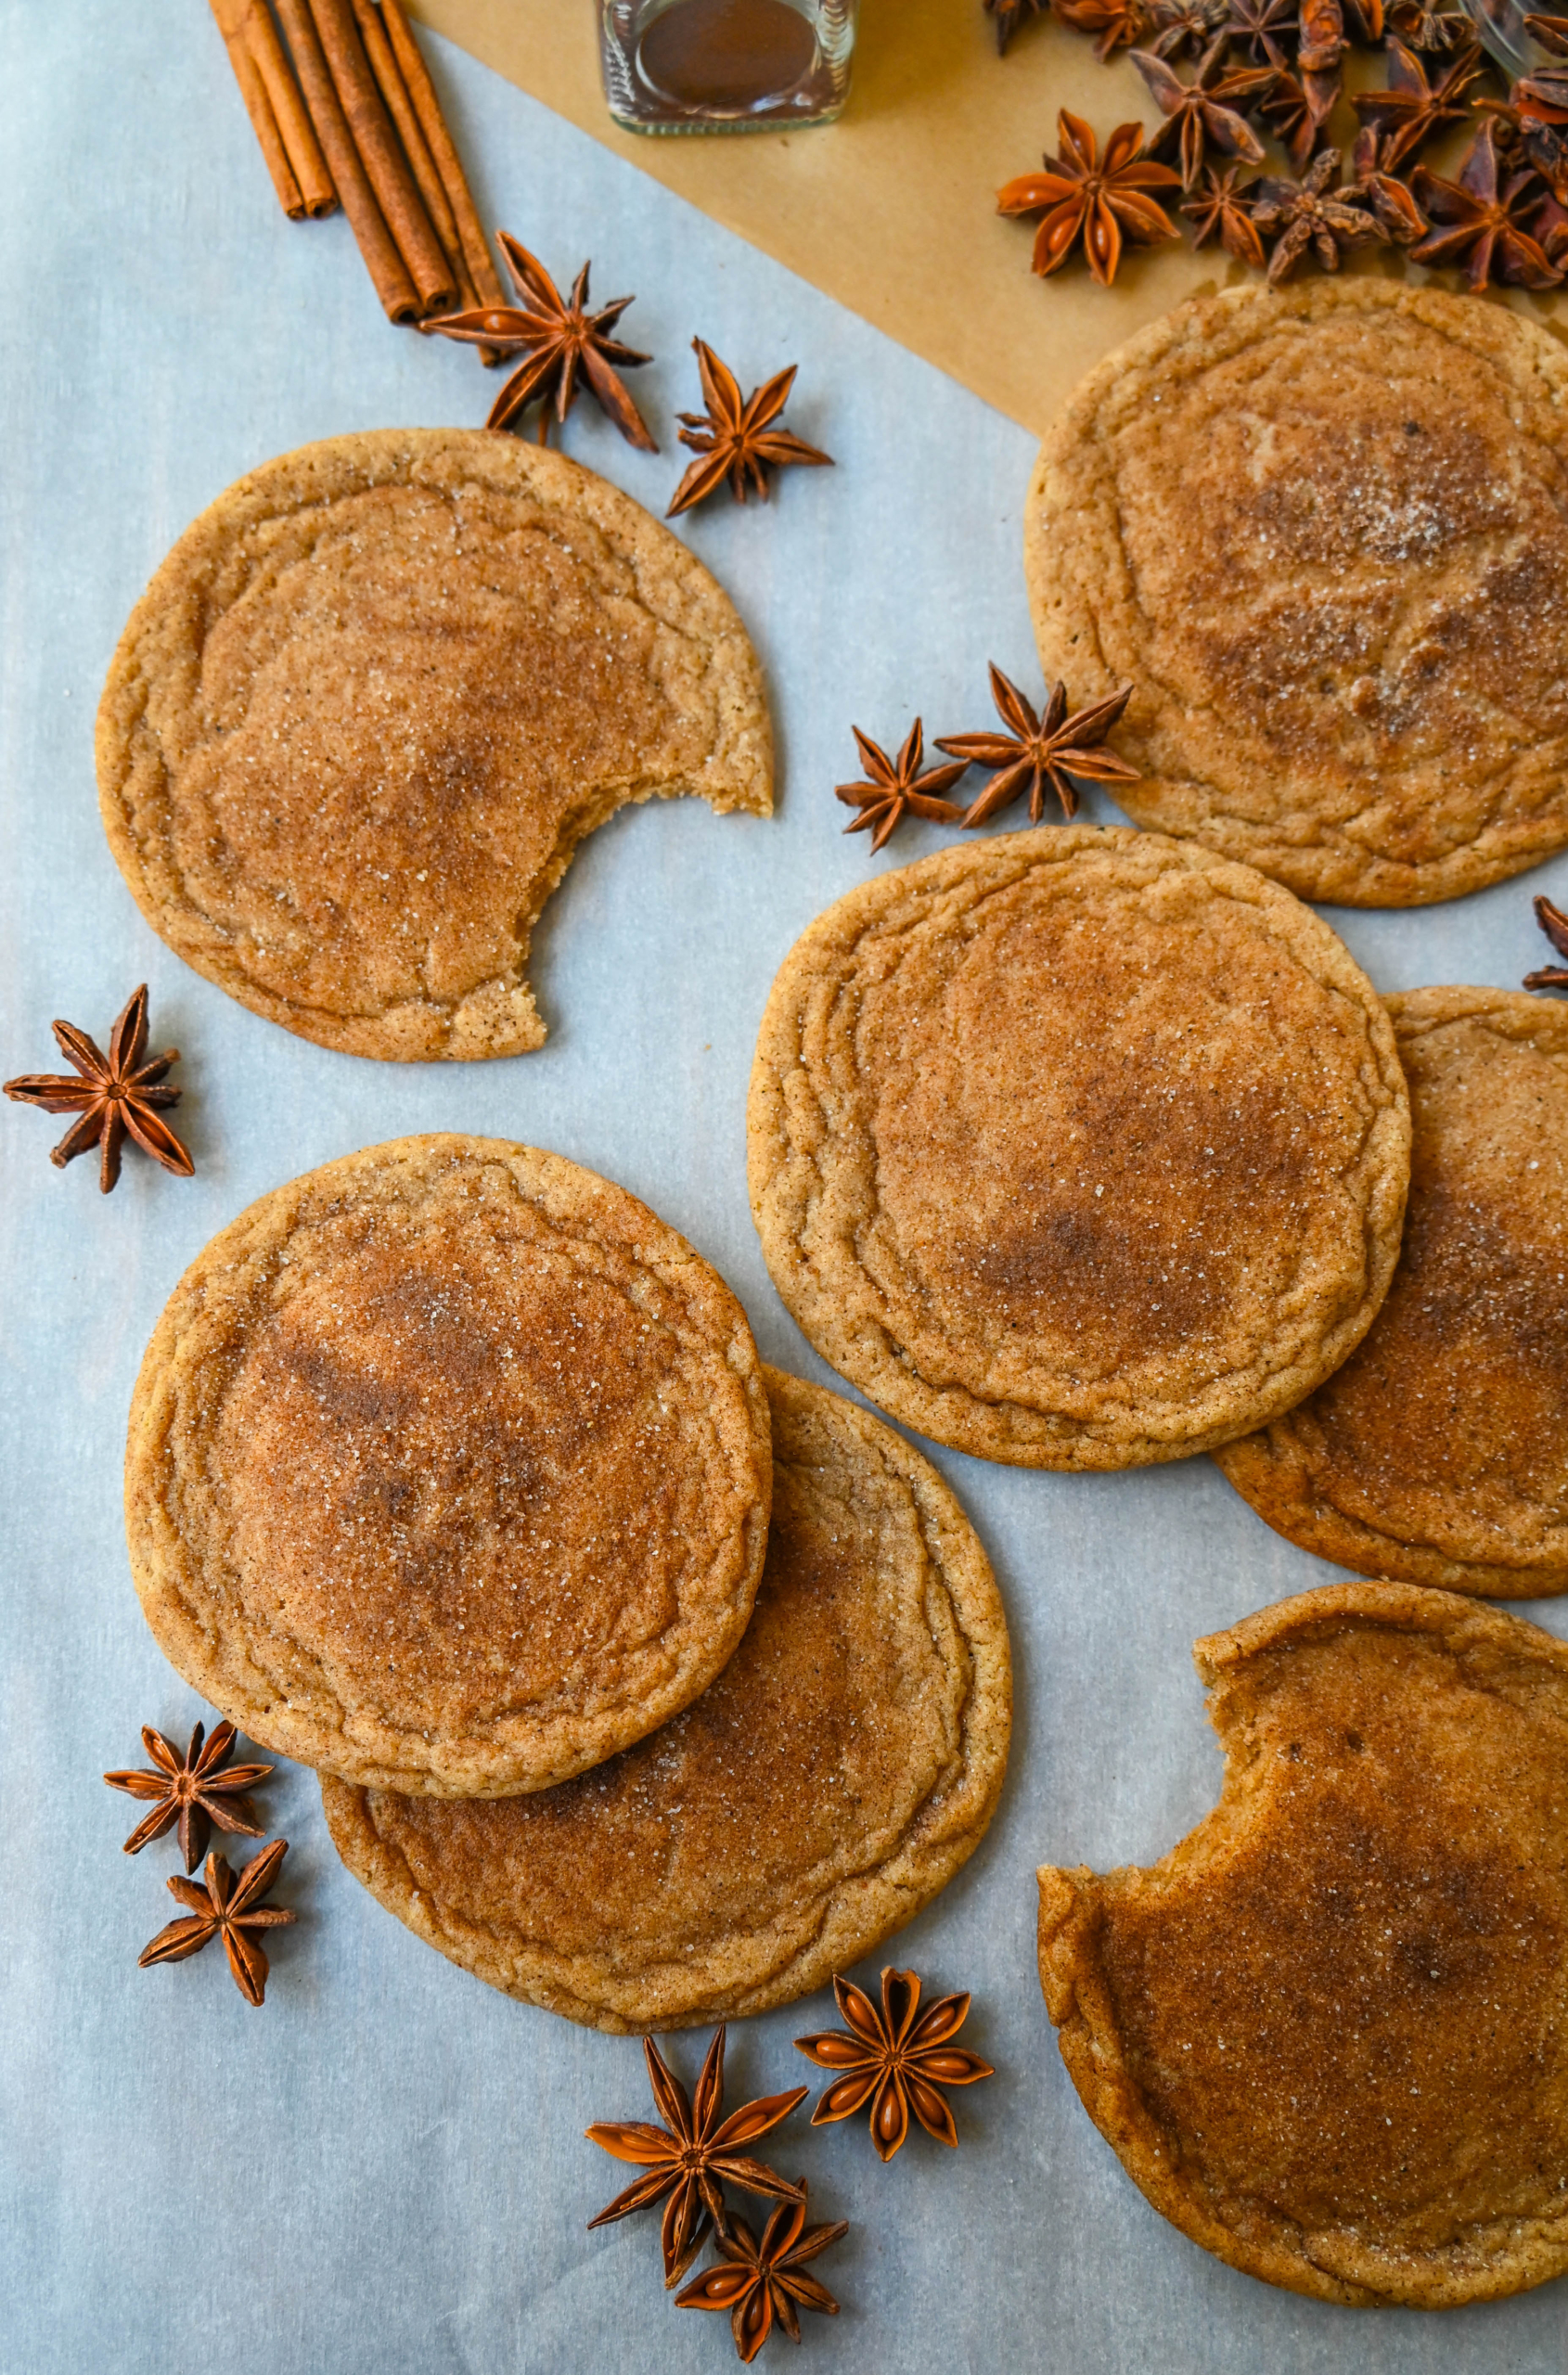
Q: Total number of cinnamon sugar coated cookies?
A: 7